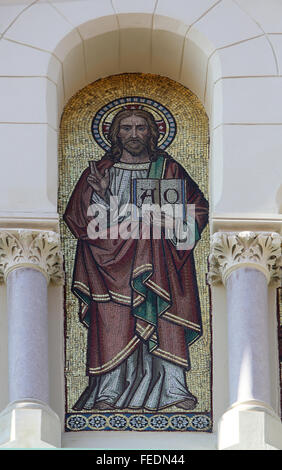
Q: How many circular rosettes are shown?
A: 7